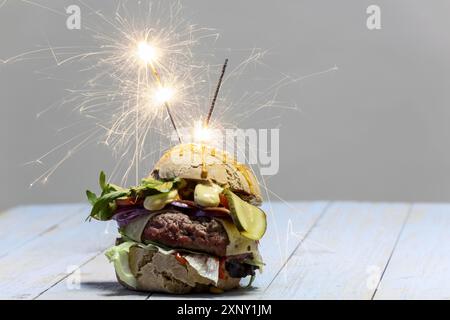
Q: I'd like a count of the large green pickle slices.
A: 1